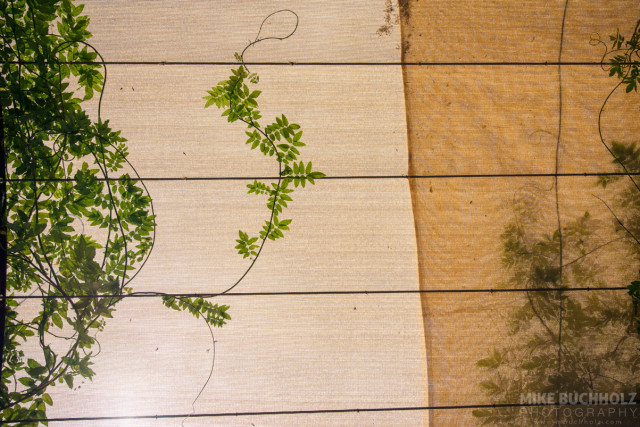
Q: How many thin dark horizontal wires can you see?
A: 4